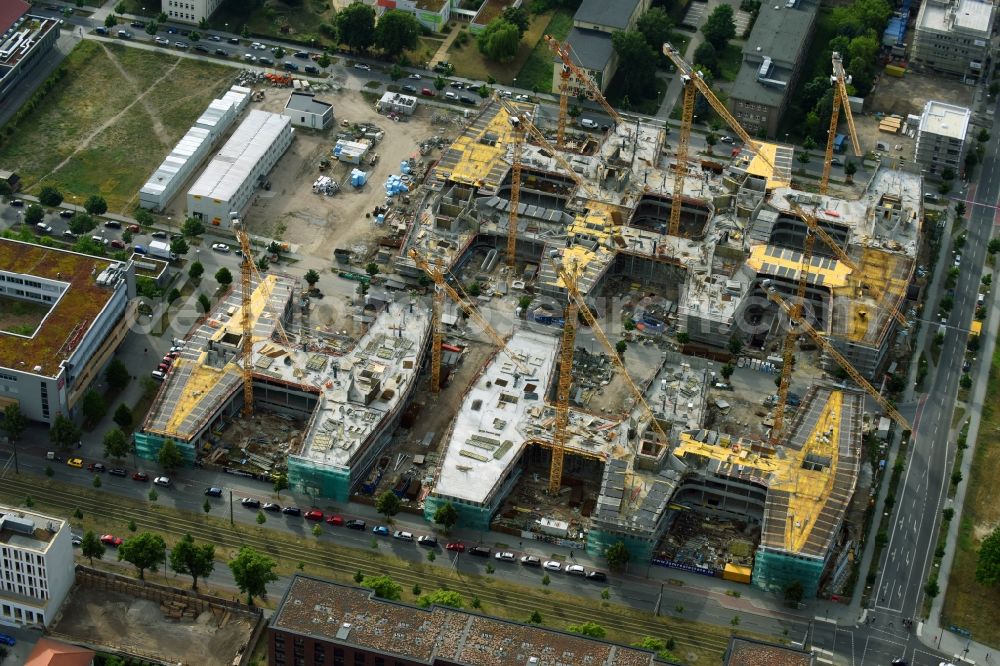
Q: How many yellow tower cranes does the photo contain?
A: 9